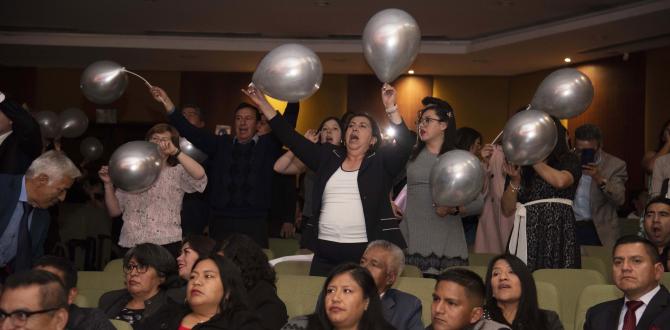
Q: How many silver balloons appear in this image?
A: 11